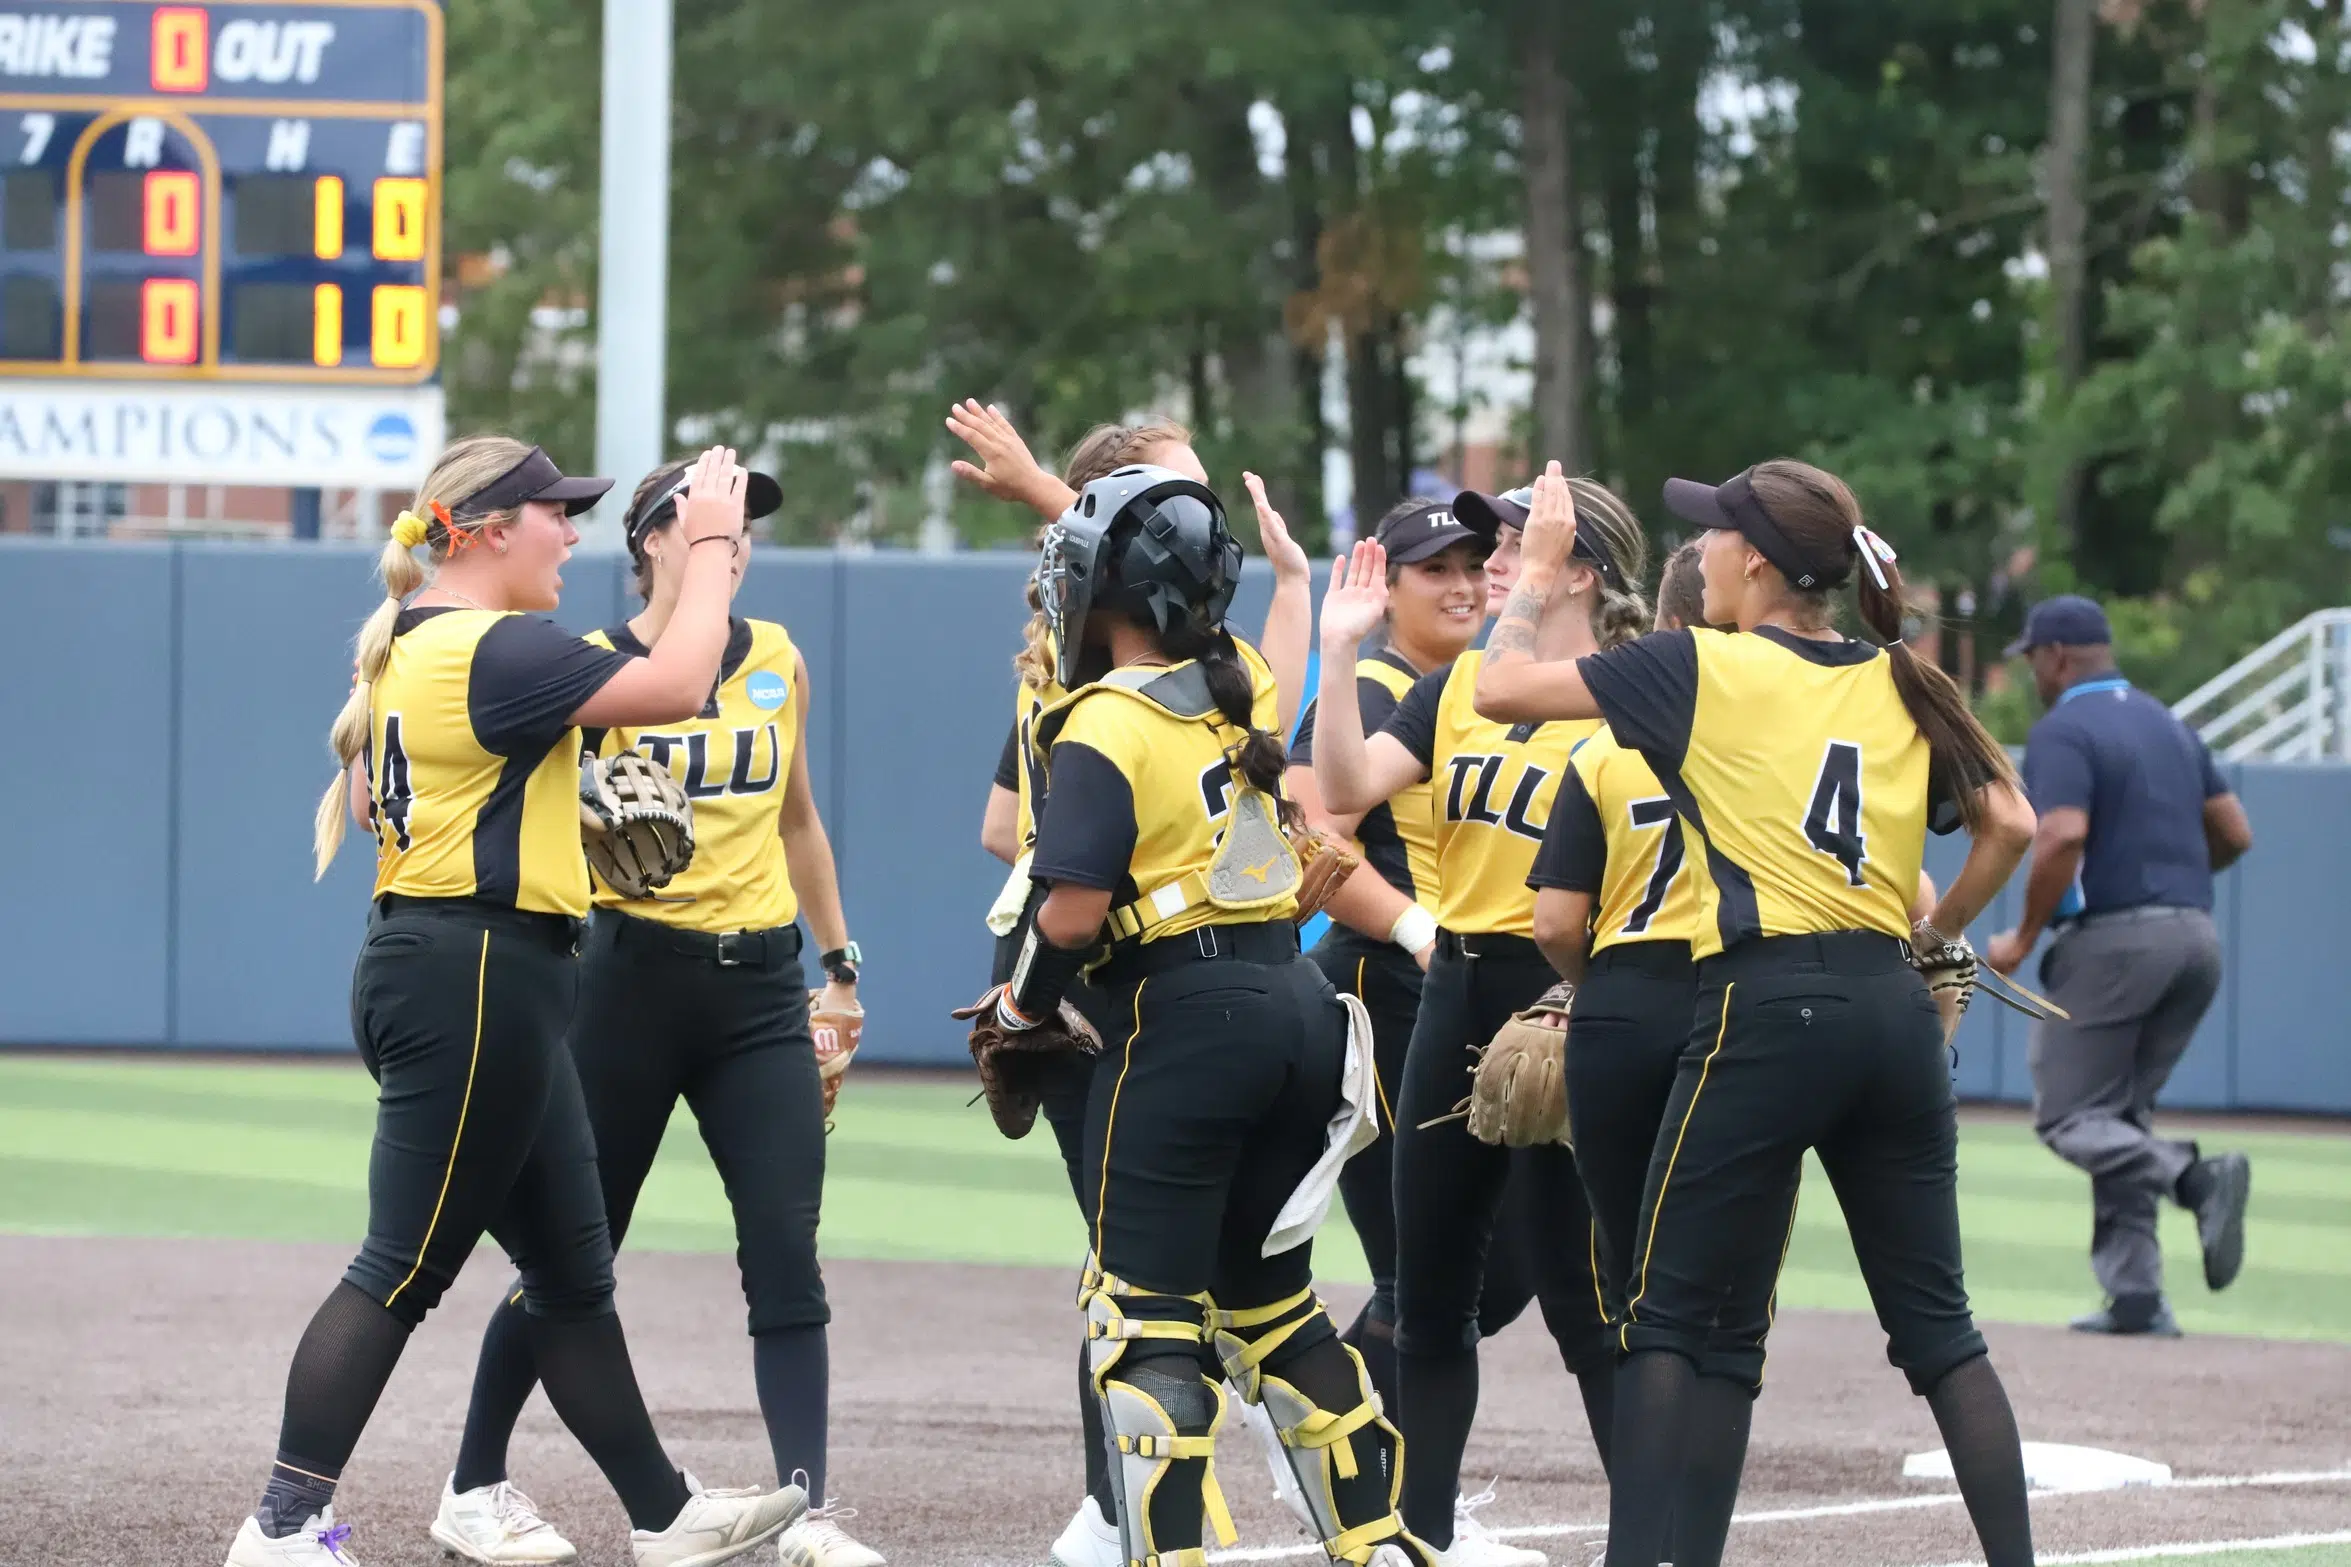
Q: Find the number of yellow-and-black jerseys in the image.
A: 8